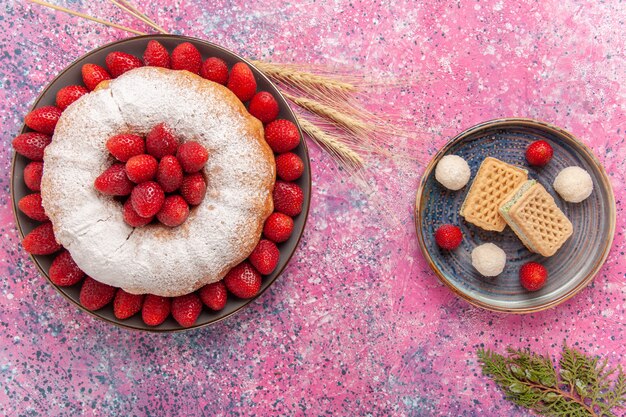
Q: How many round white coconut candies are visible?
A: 3